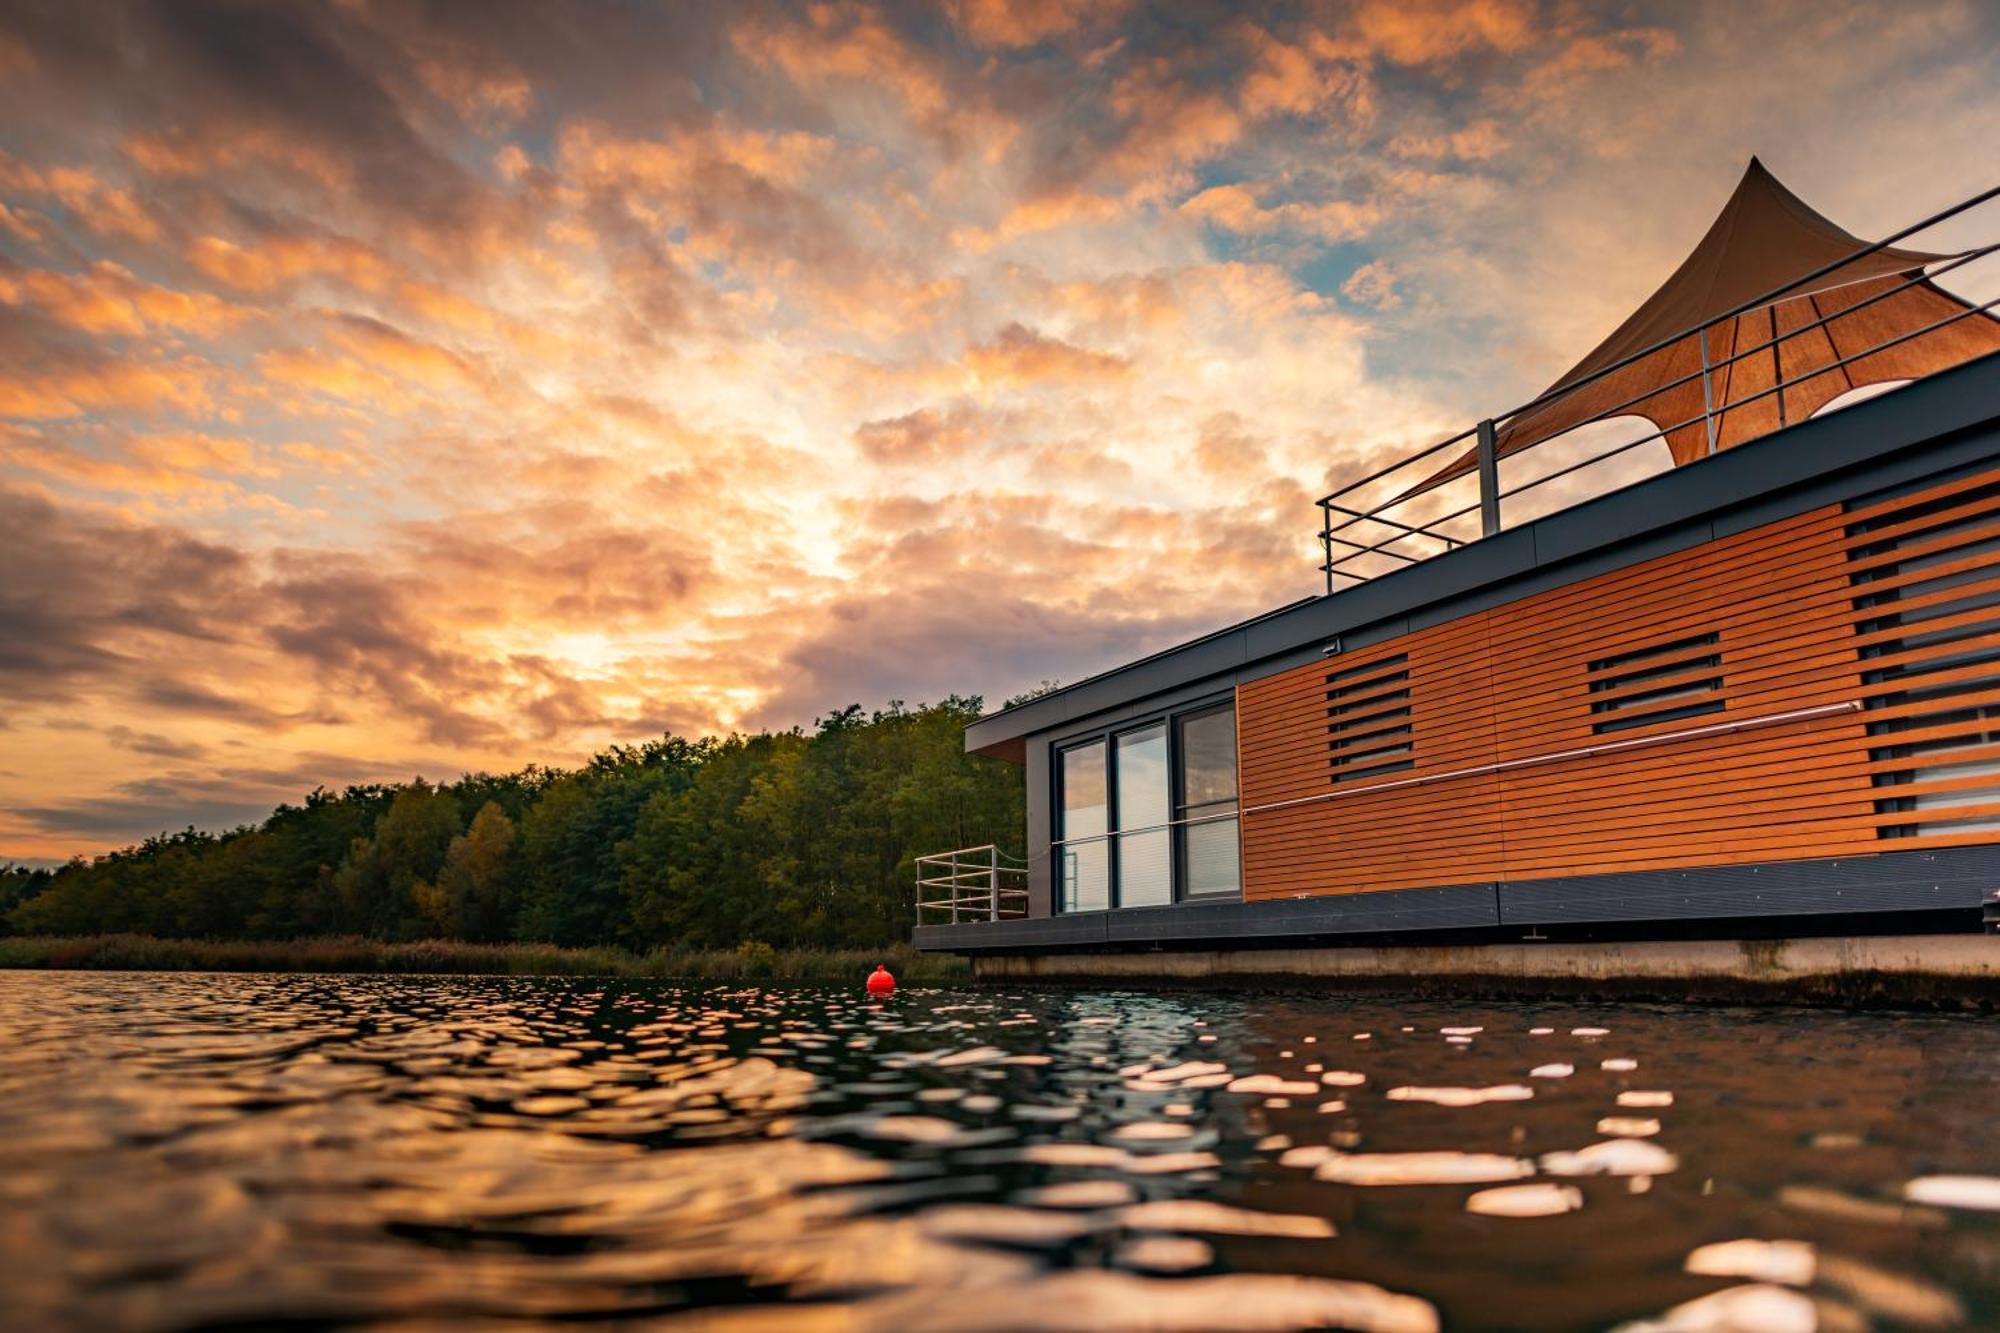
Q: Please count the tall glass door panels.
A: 3